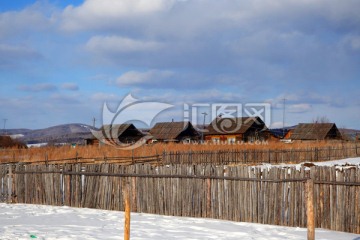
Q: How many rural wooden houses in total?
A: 4